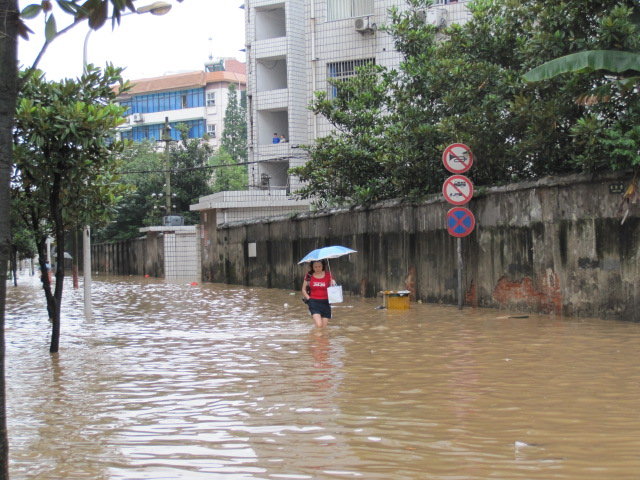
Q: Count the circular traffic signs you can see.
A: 3